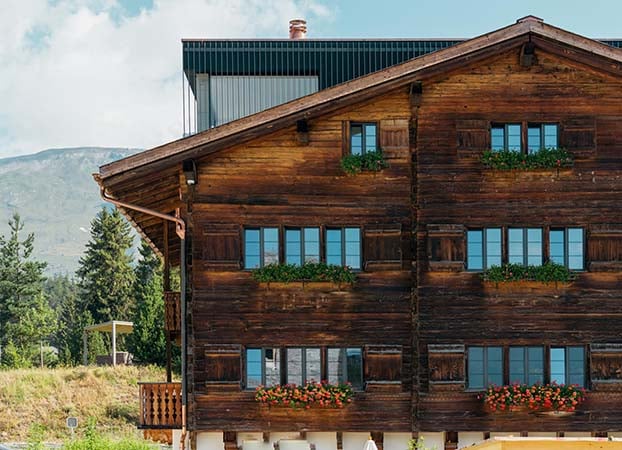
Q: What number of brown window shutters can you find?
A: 11